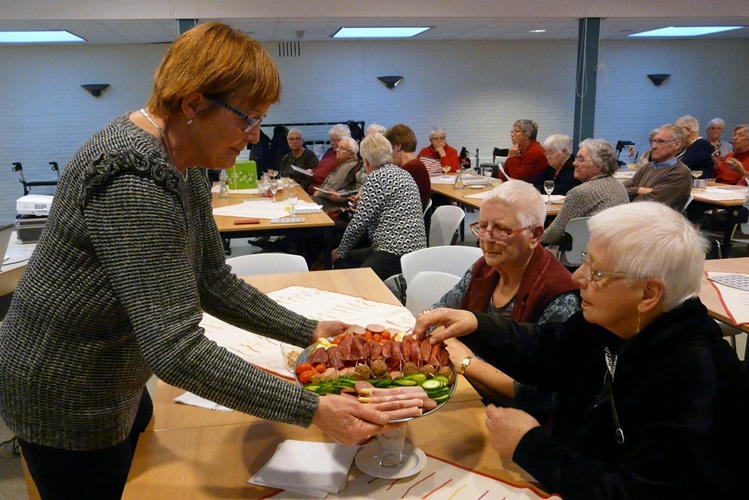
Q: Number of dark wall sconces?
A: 3